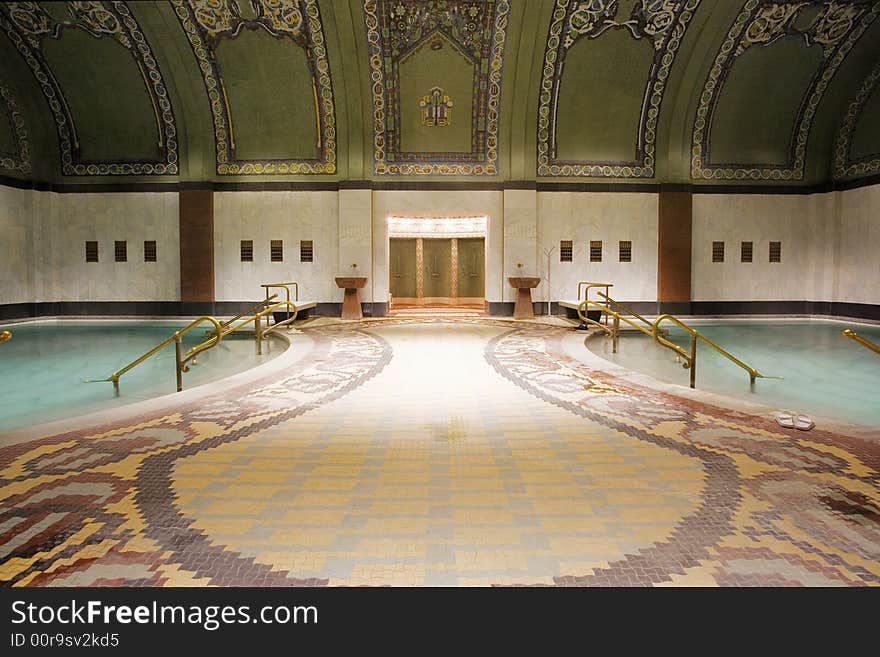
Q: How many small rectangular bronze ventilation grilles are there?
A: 12